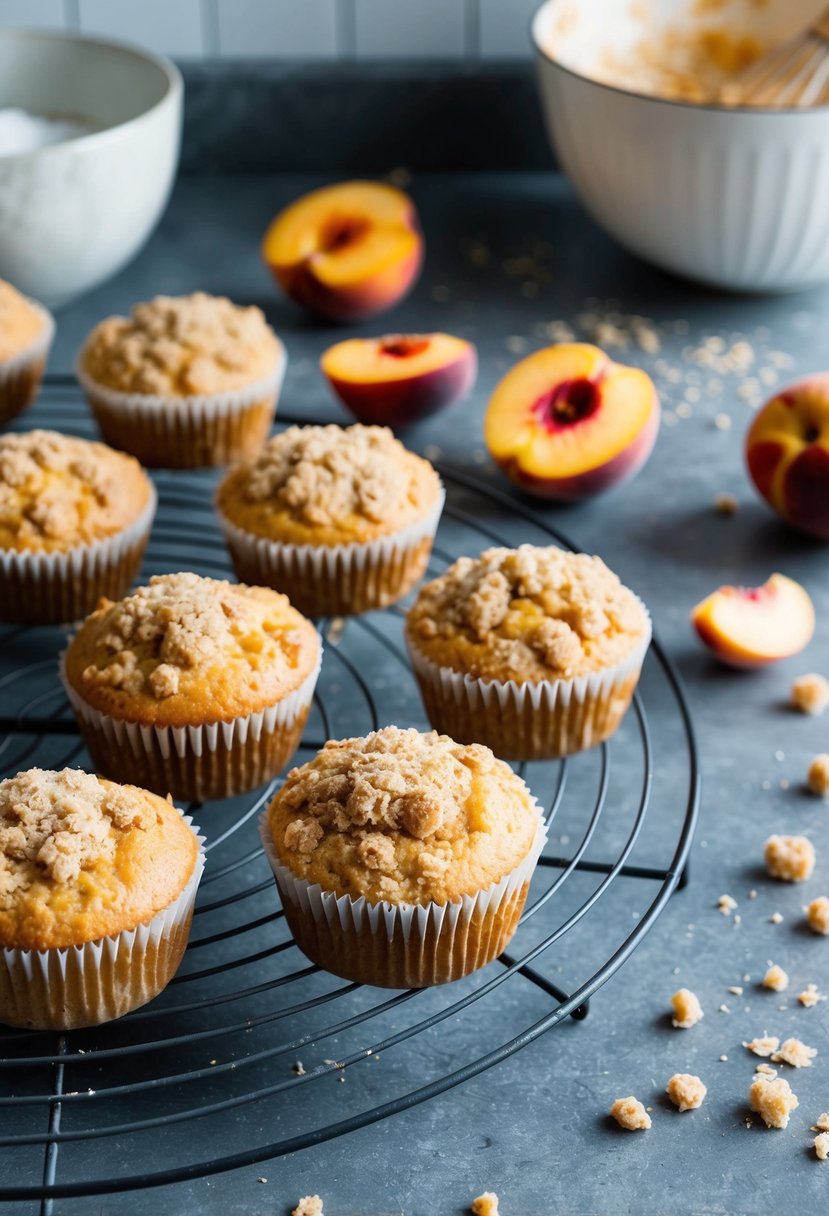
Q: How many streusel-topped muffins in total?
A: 8